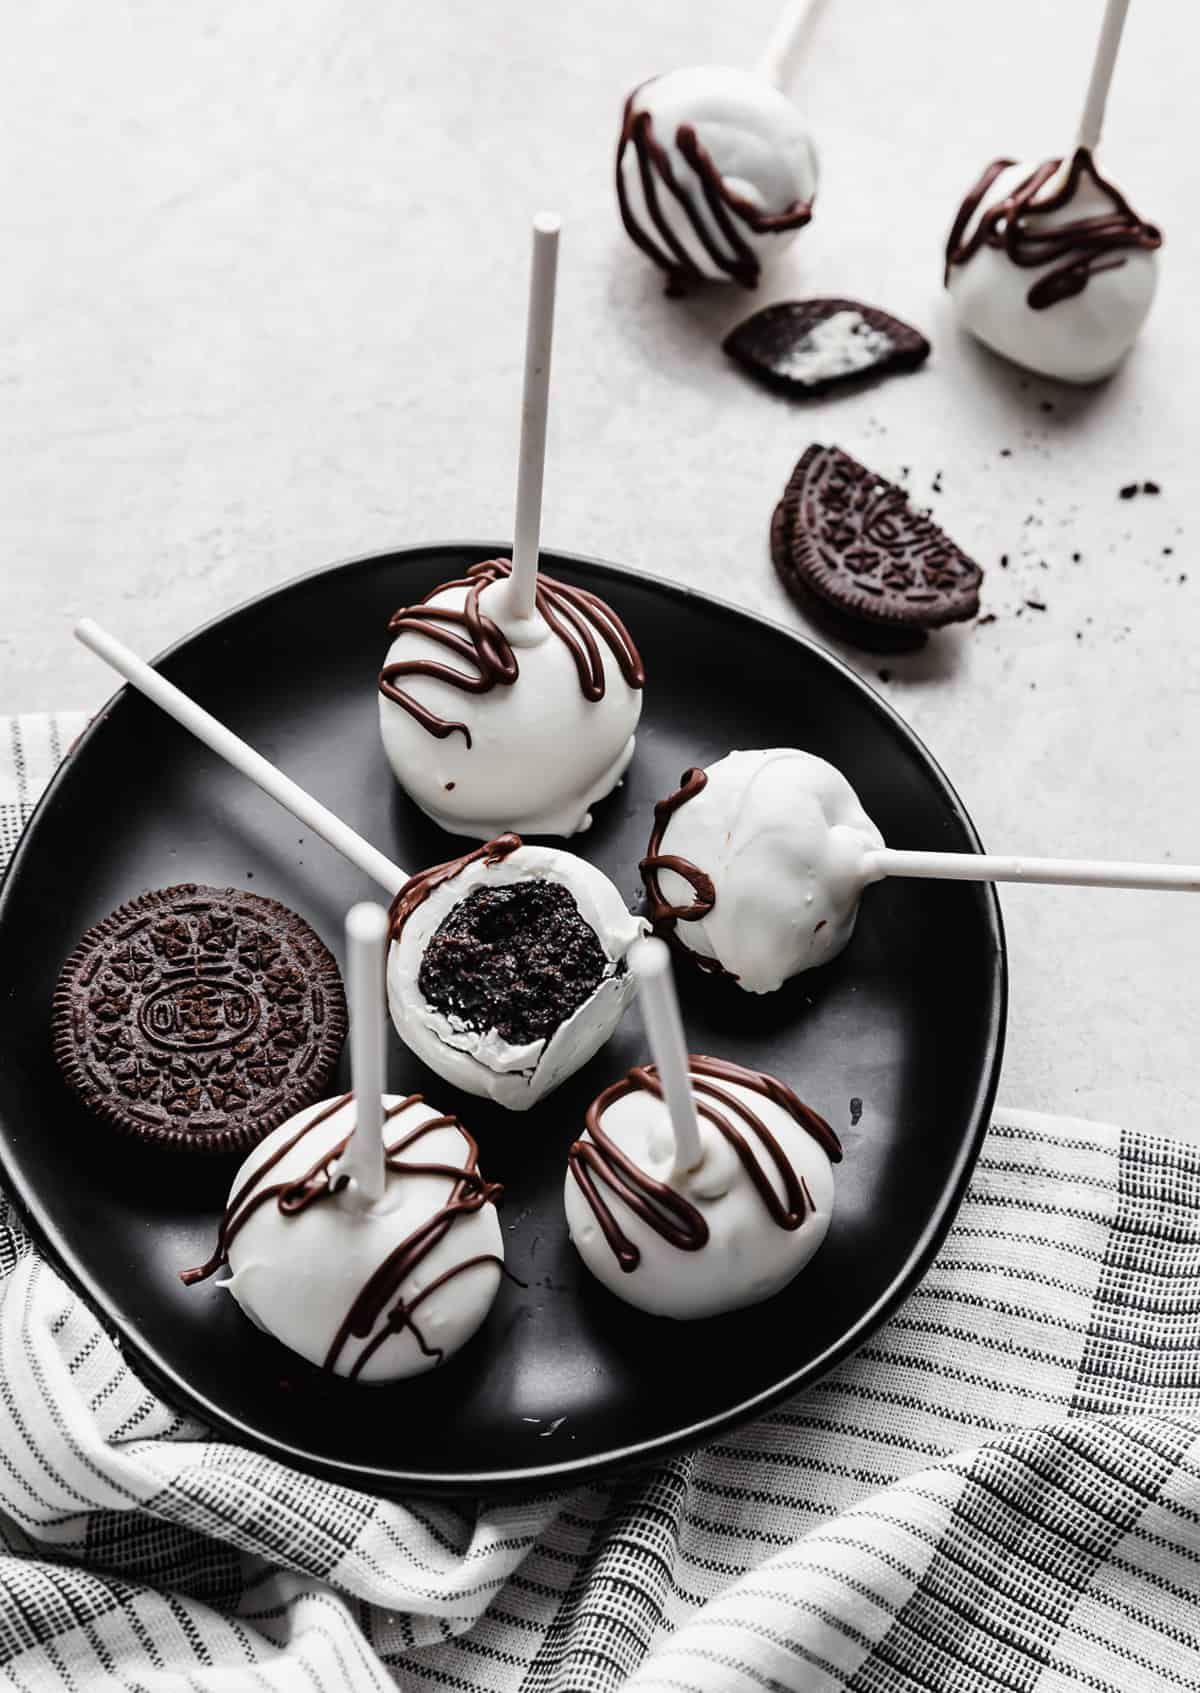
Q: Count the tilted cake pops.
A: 3